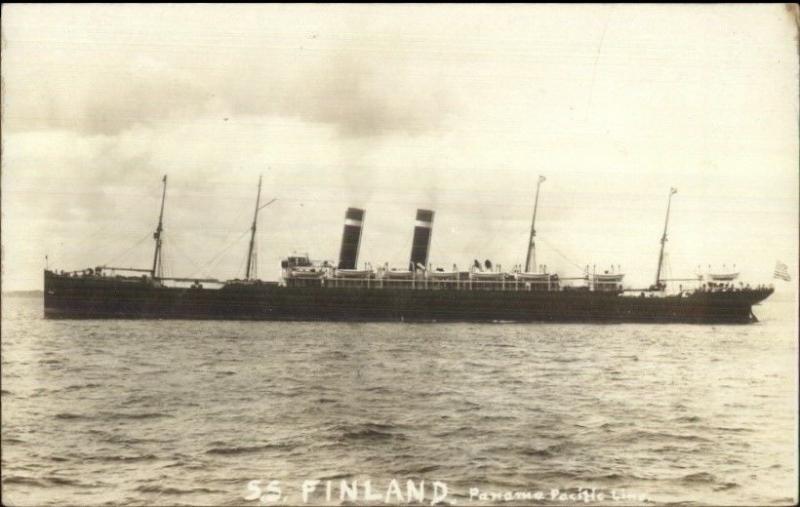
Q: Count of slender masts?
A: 4